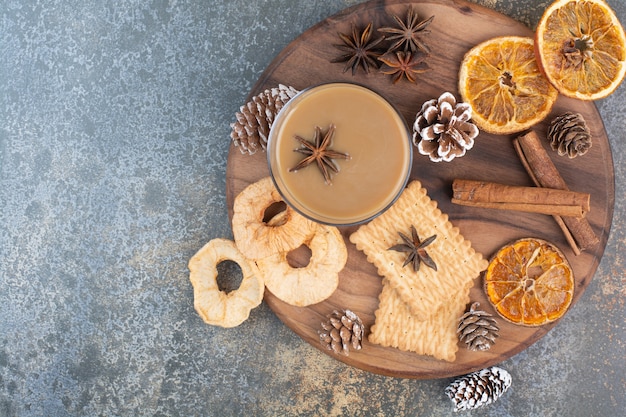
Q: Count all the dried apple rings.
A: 3